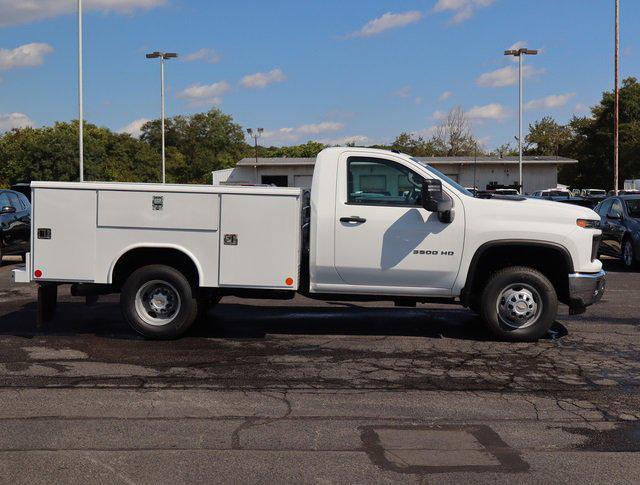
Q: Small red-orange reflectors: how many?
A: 2